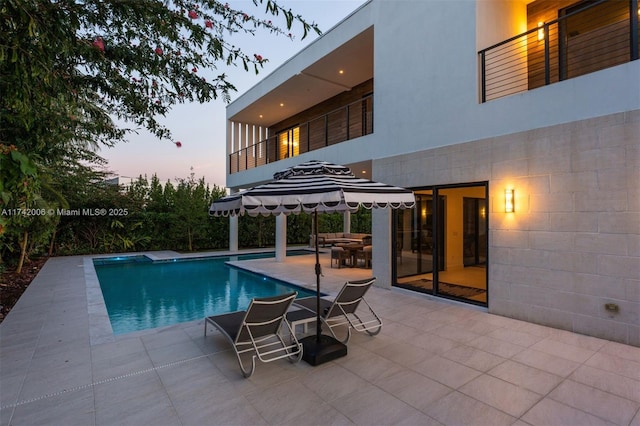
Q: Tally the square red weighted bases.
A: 0